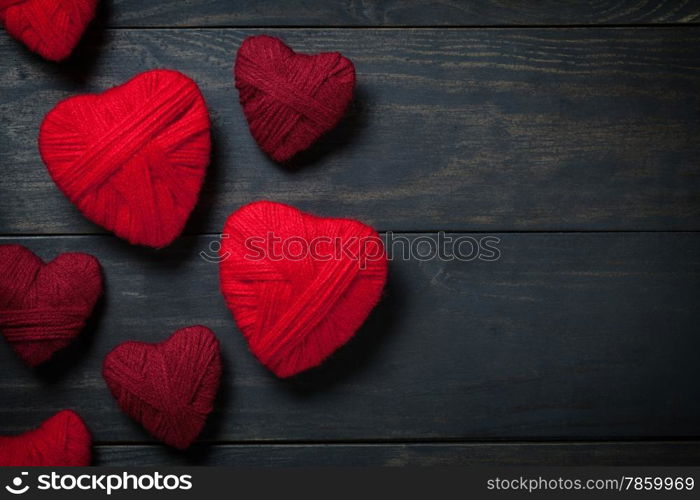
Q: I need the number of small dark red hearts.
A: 3